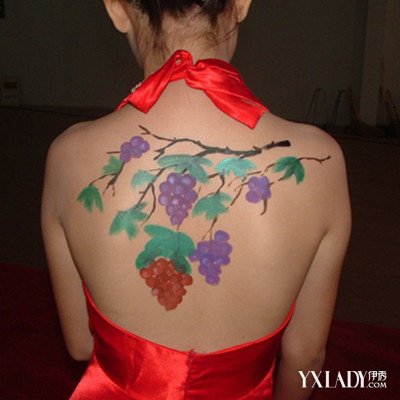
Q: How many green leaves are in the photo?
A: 9